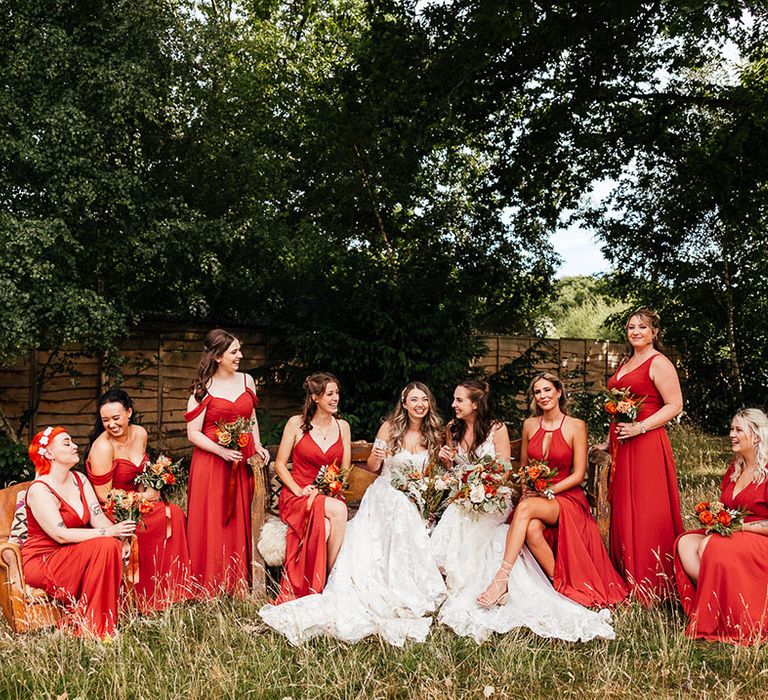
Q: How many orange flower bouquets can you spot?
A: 7